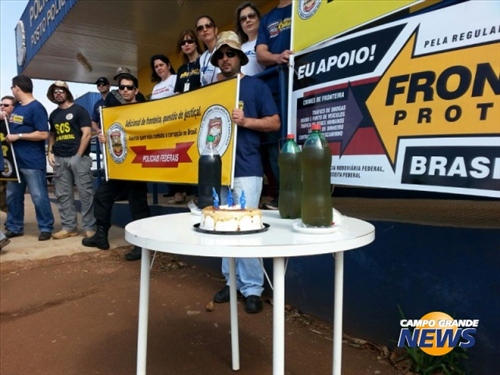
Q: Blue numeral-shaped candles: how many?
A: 3